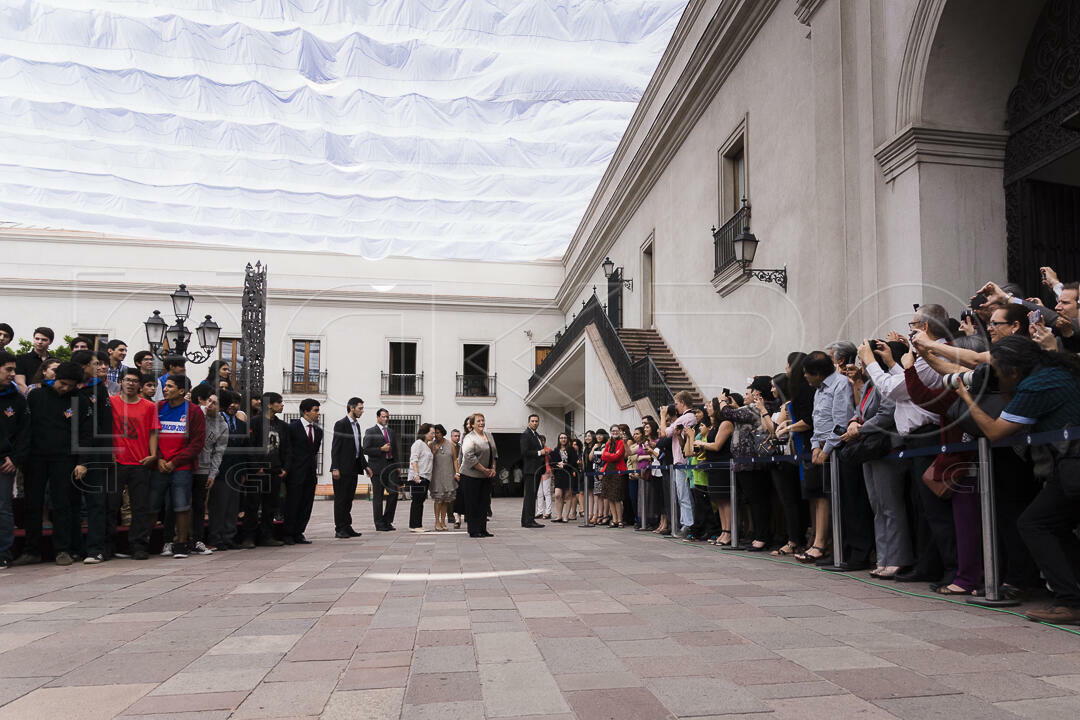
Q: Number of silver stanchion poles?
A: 6